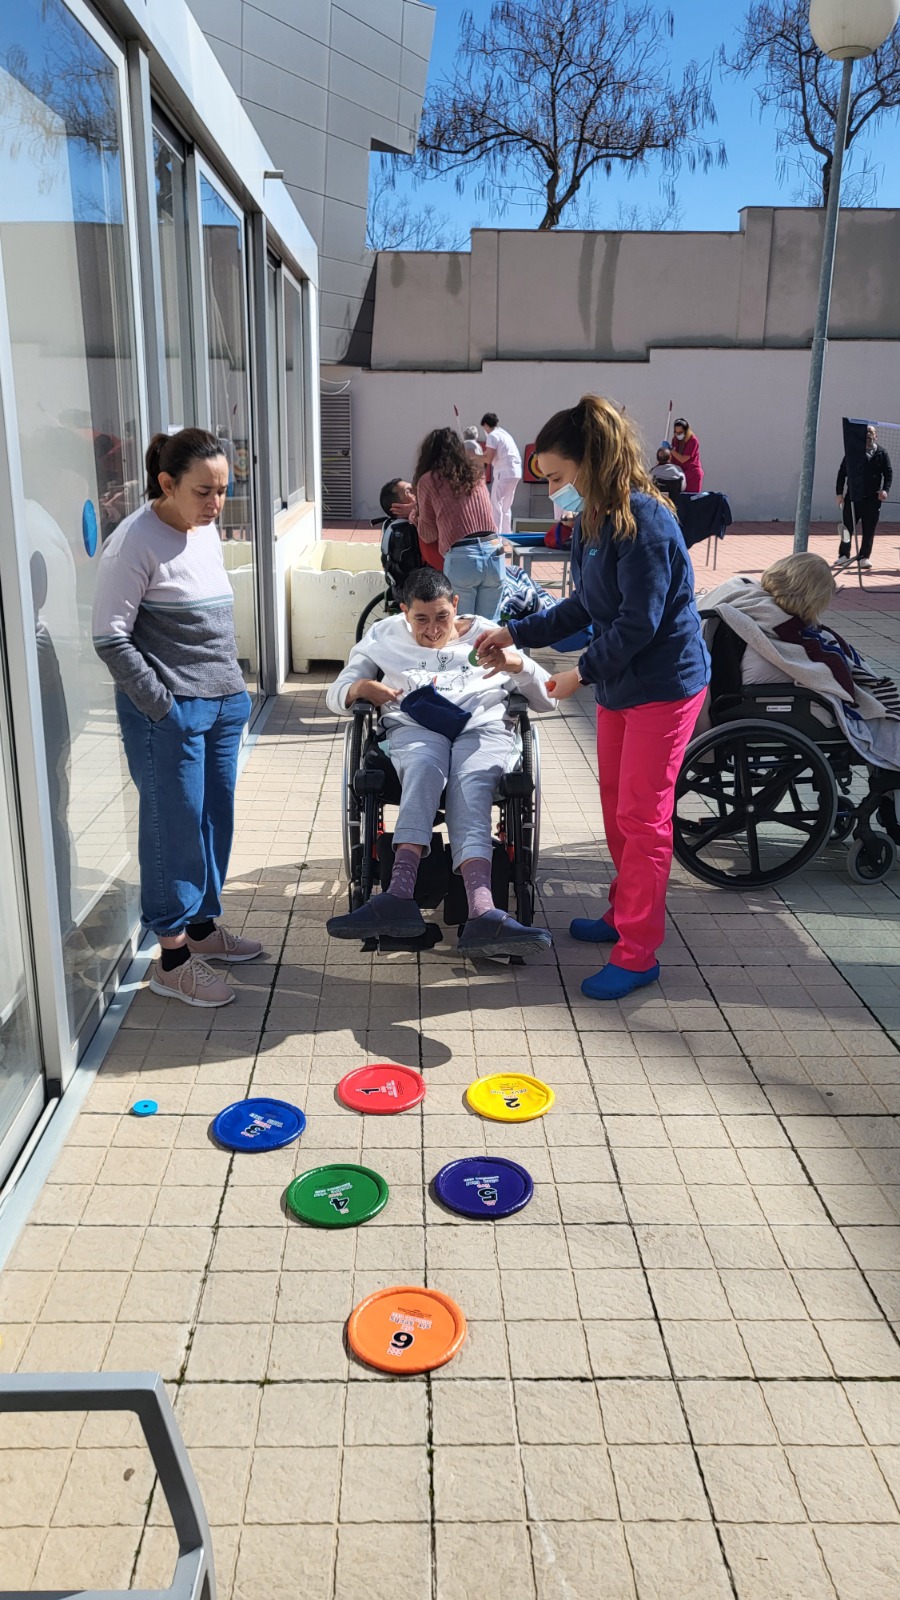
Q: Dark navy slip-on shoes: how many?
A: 2